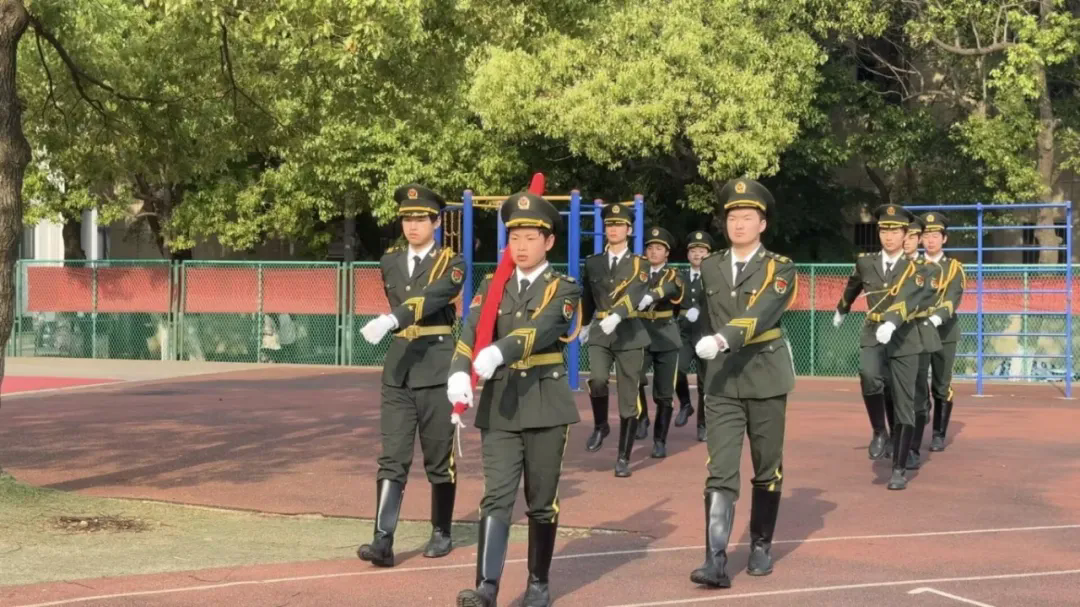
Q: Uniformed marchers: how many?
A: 9